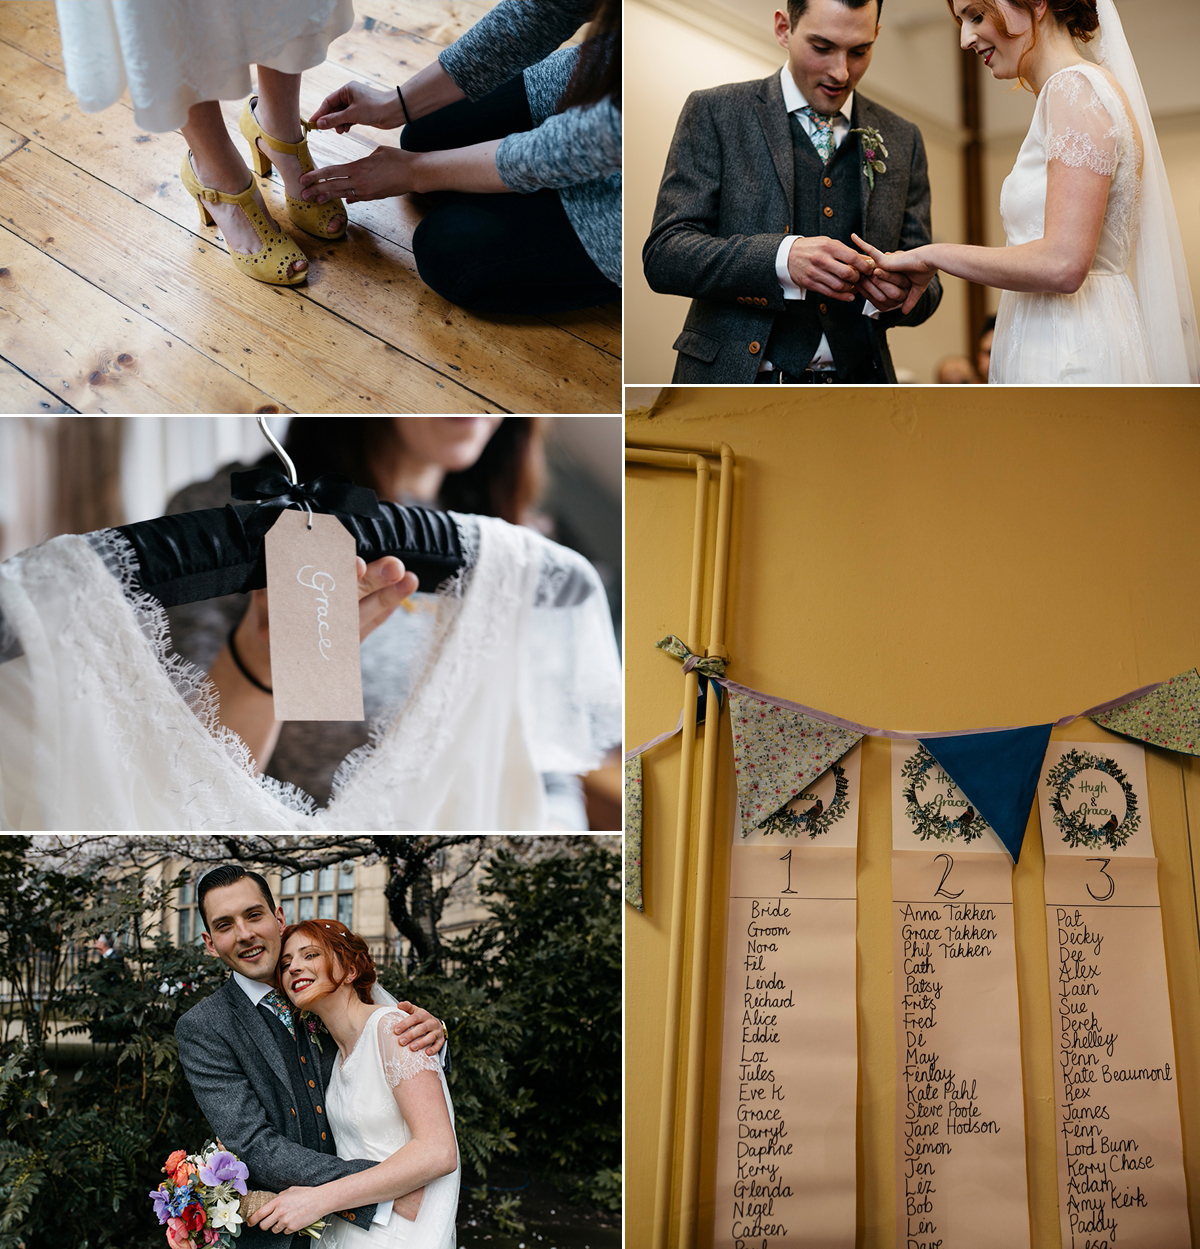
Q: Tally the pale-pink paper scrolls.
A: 3